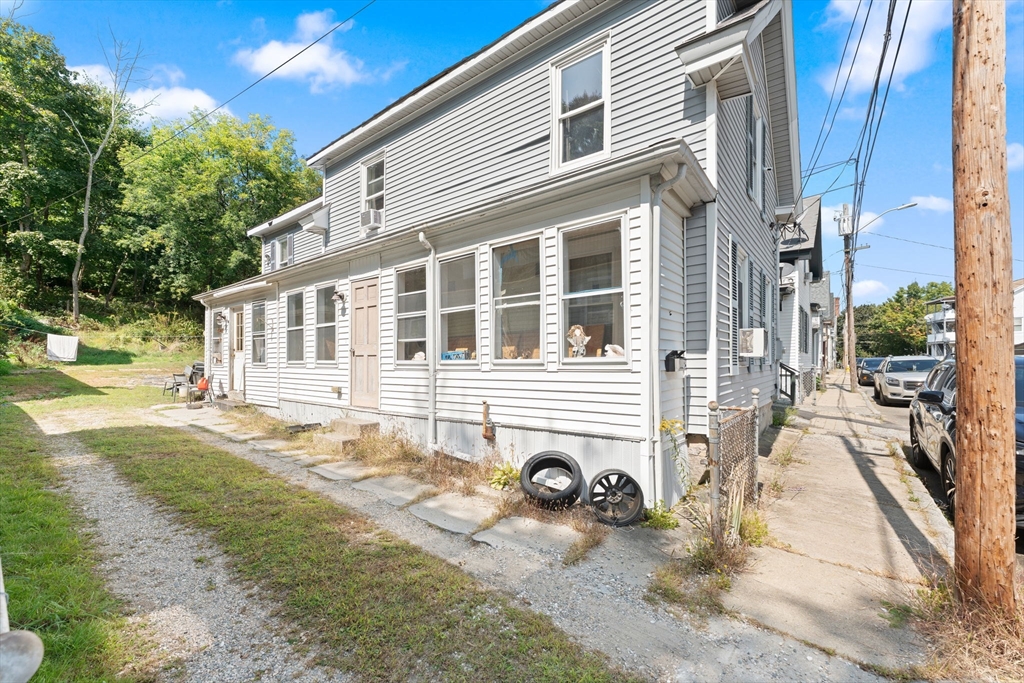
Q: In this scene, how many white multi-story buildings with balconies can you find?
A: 1